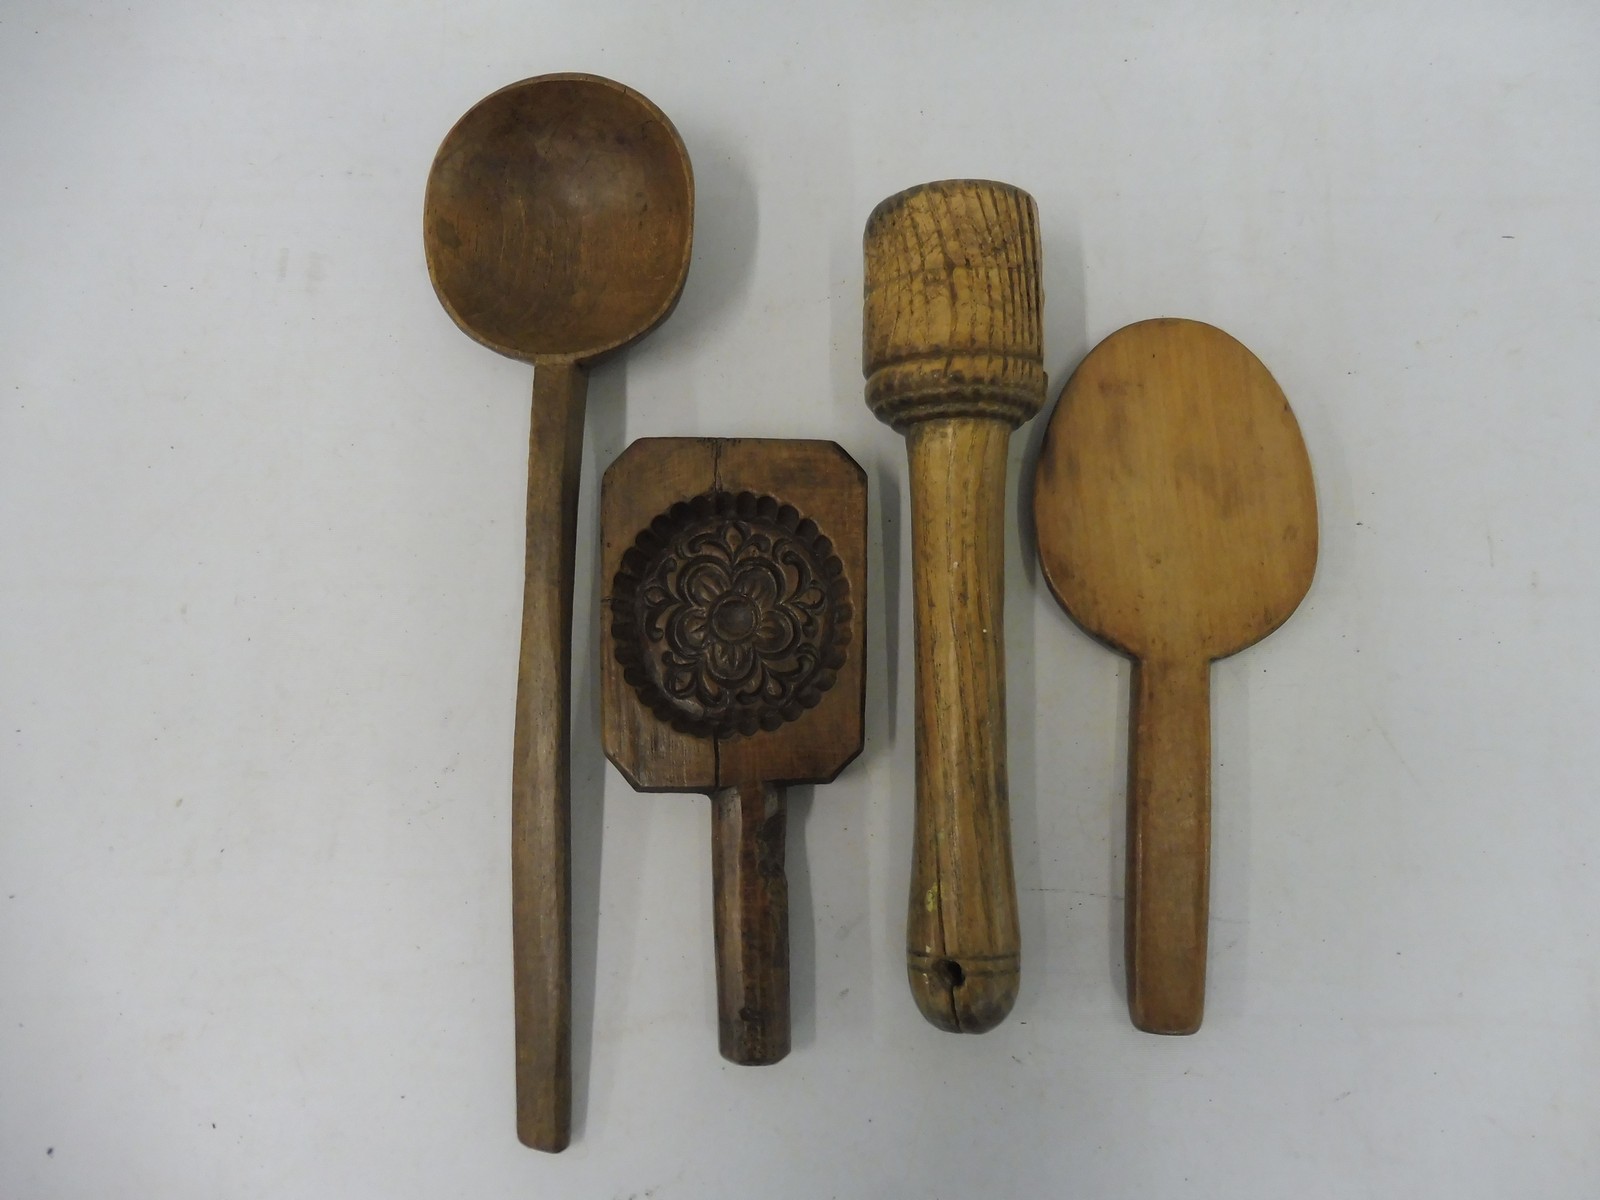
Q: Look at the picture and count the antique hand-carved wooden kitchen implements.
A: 4